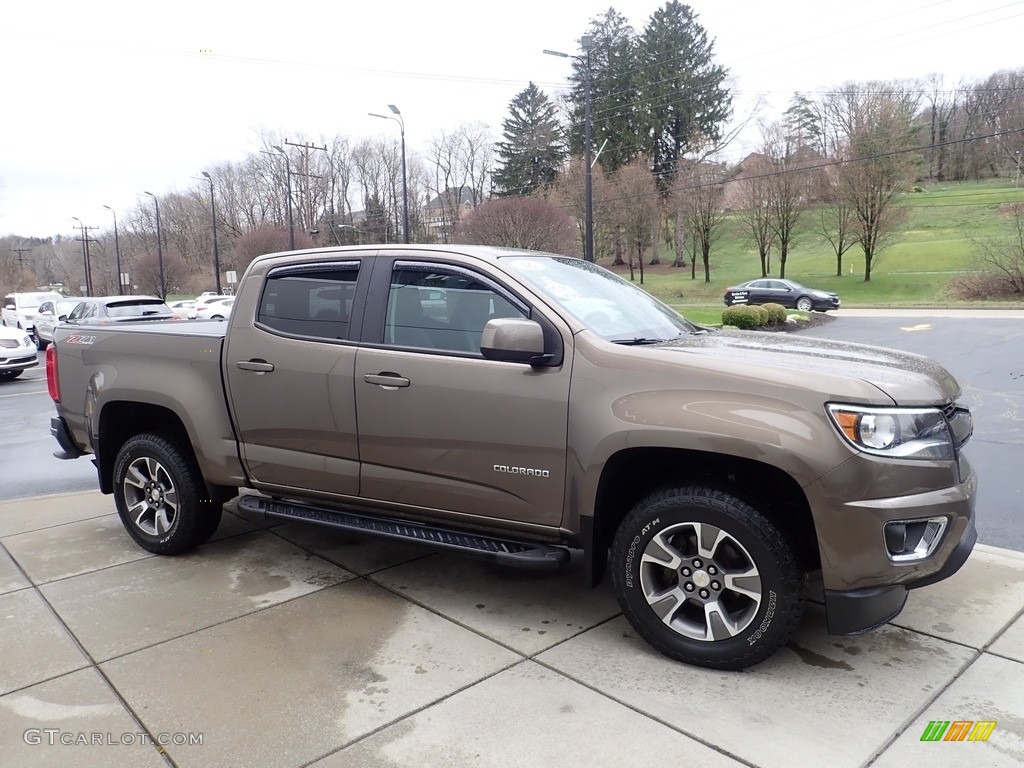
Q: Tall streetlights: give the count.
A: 7